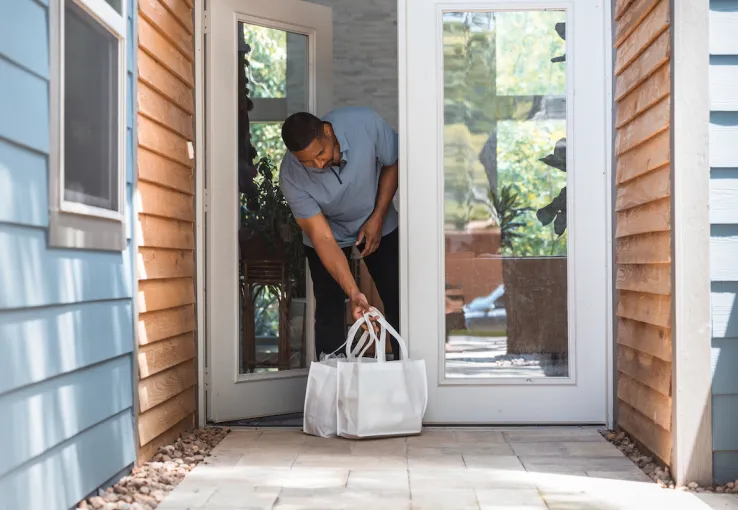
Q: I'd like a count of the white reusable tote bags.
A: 2